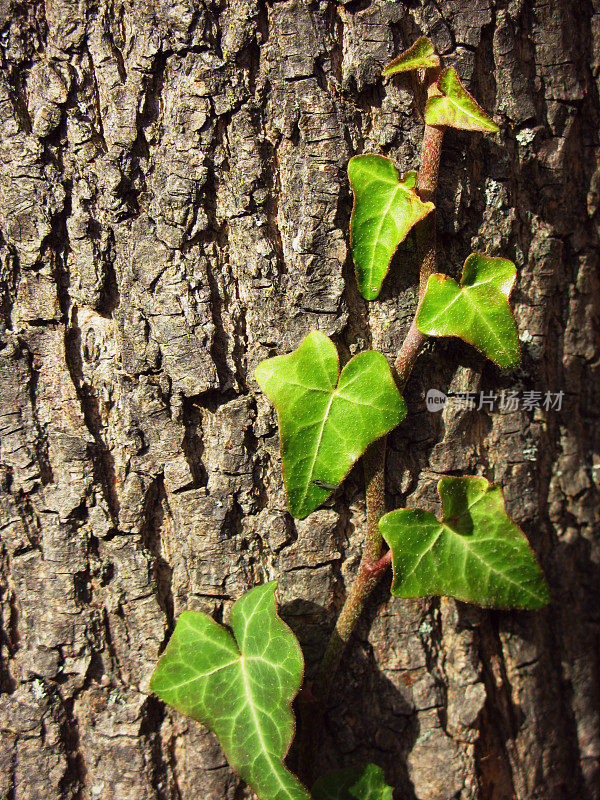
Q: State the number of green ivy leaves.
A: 8